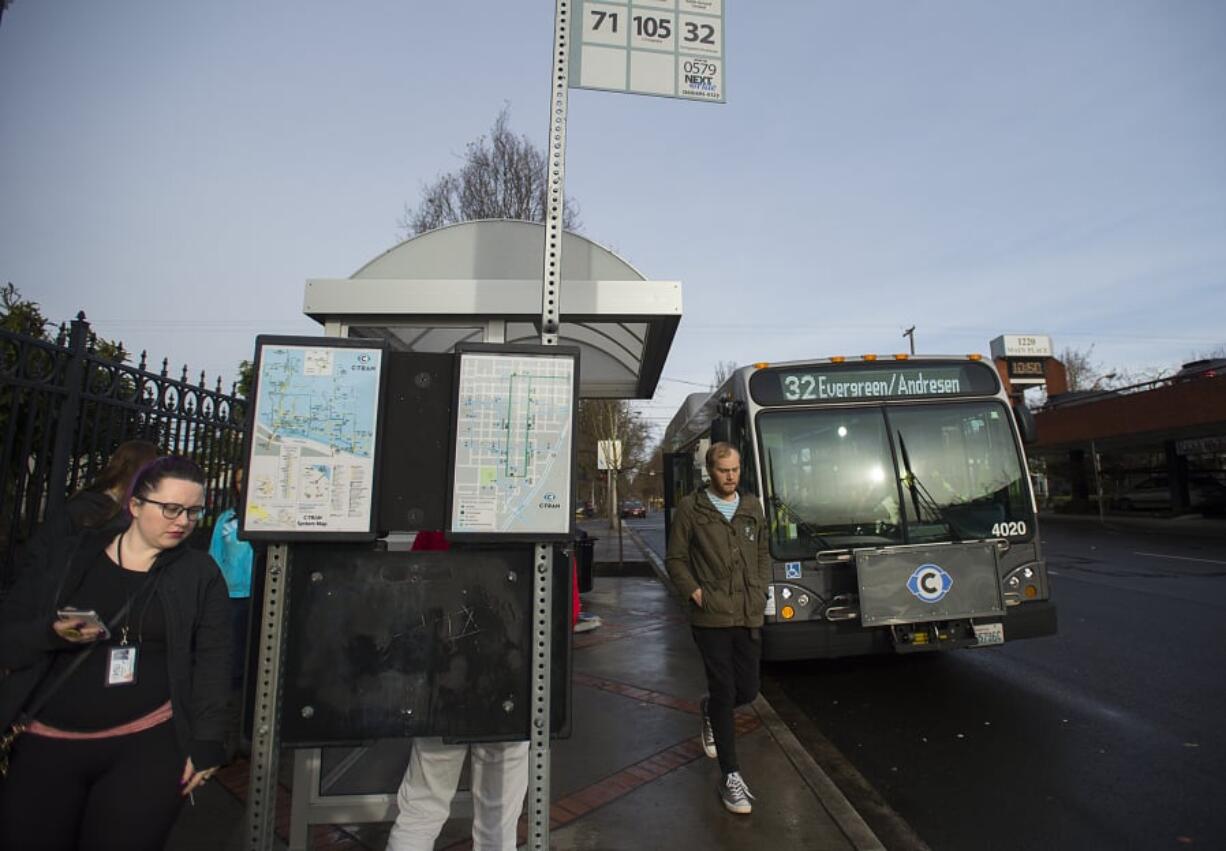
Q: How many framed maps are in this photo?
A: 2